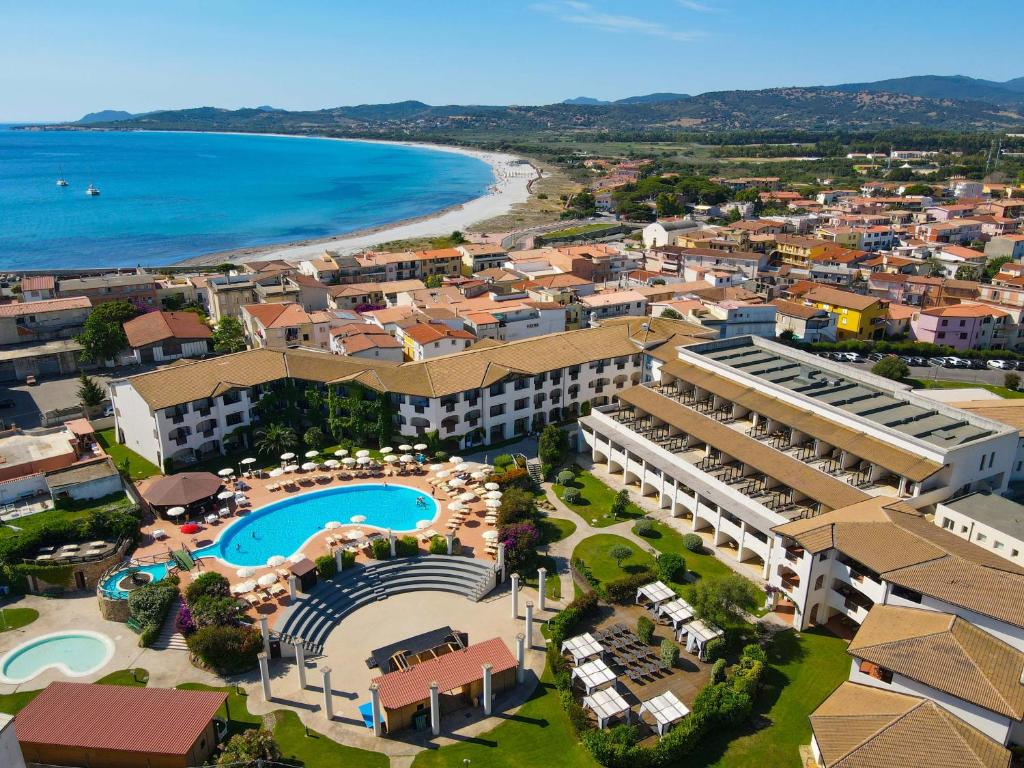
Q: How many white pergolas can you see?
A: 7